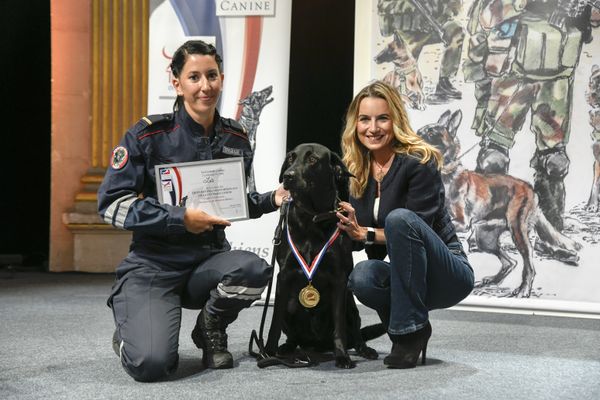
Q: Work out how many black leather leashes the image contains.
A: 1